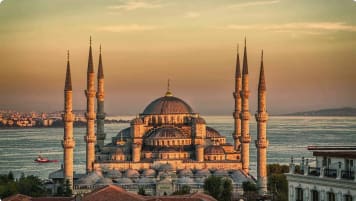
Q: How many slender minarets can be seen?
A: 6